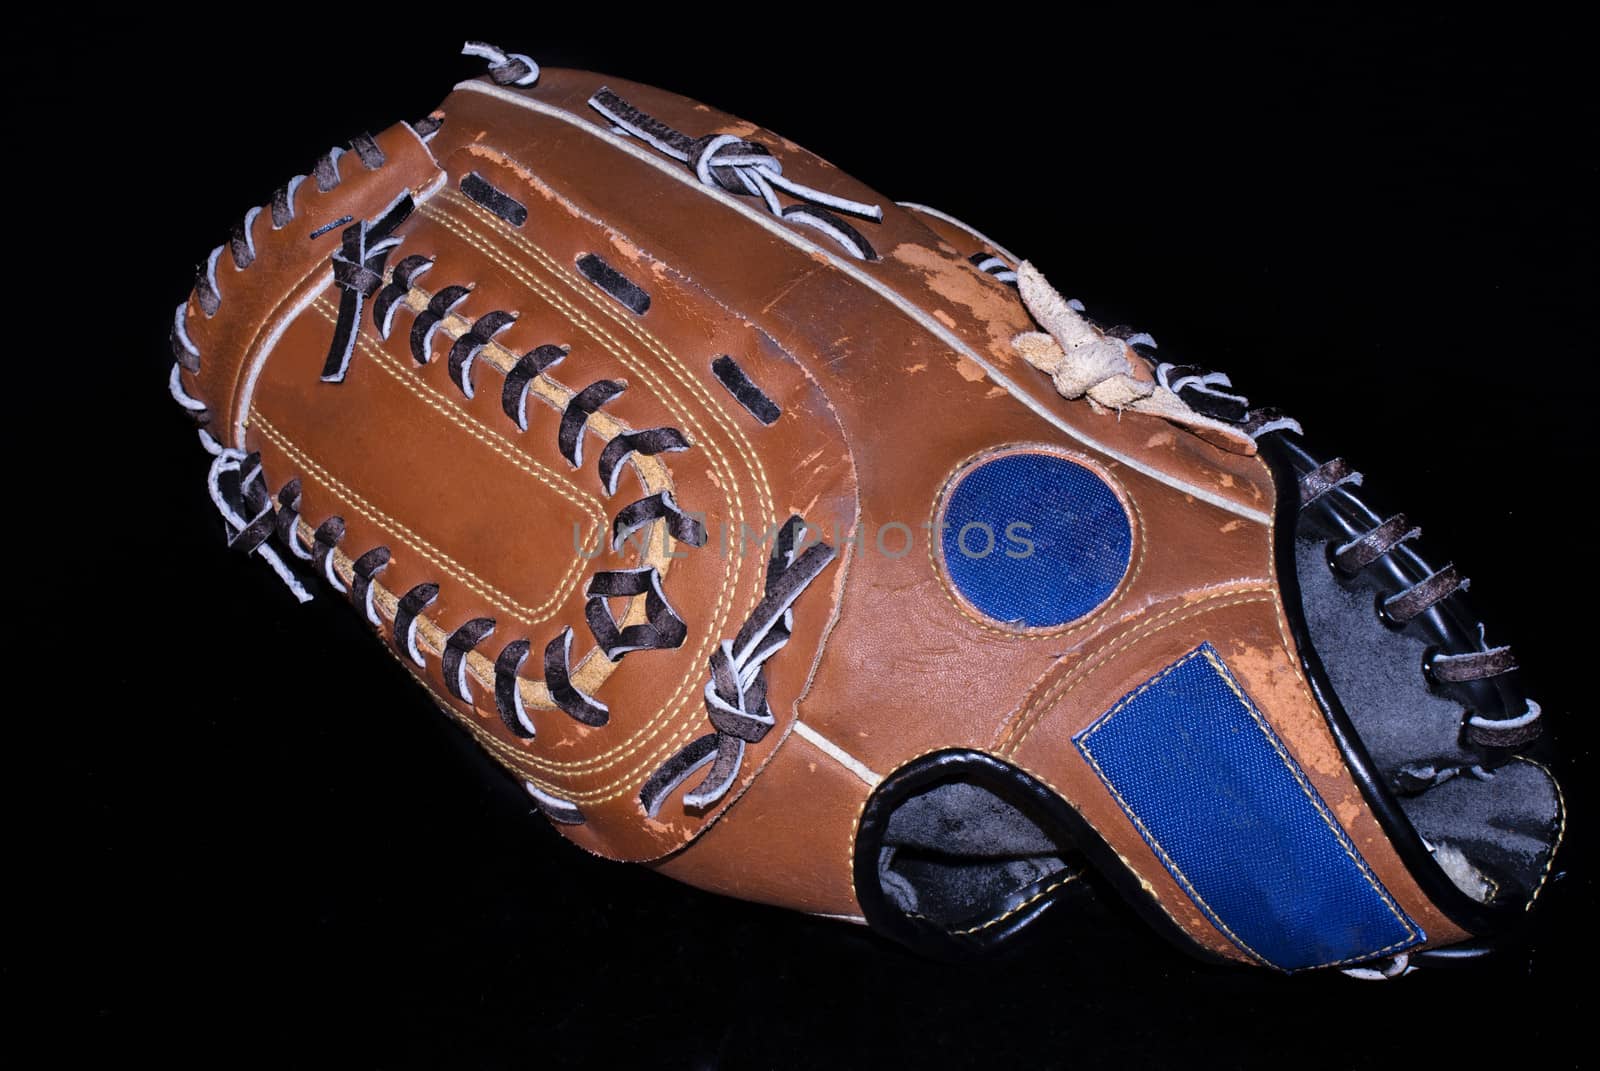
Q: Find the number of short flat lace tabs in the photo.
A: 3